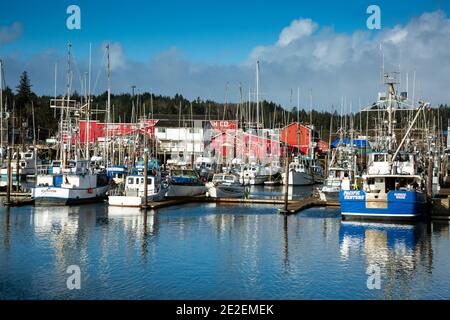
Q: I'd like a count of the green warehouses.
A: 0